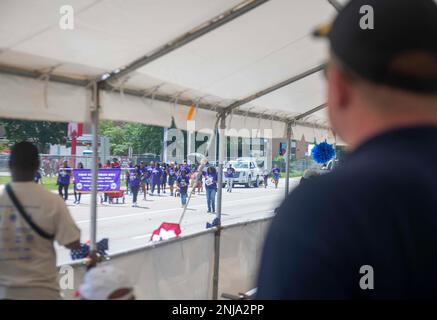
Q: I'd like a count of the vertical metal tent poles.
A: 3